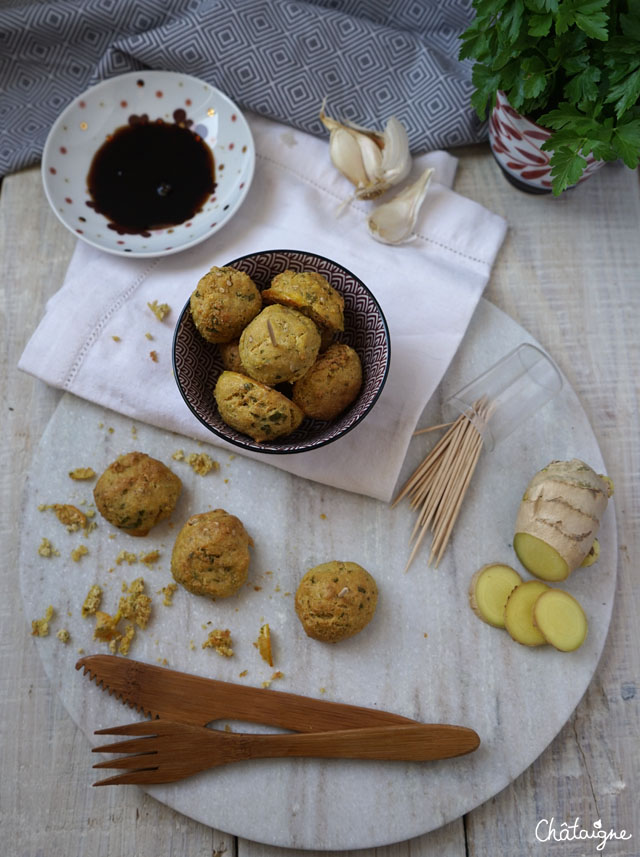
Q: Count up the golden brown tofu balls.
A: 9